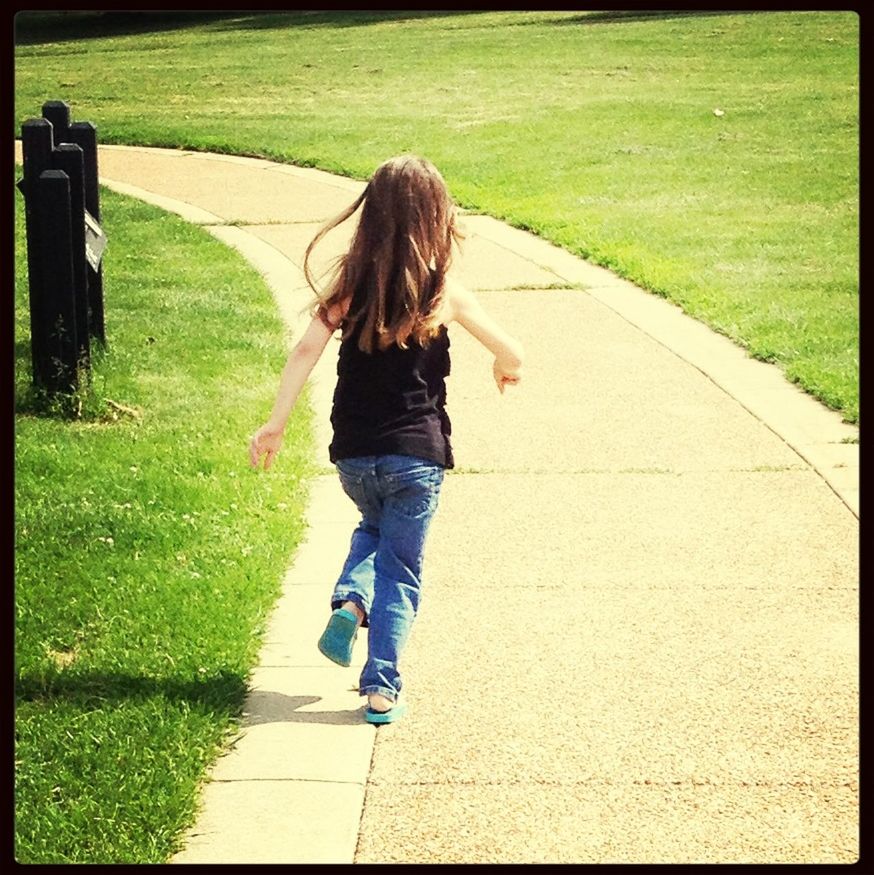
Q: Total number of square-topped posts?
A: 5